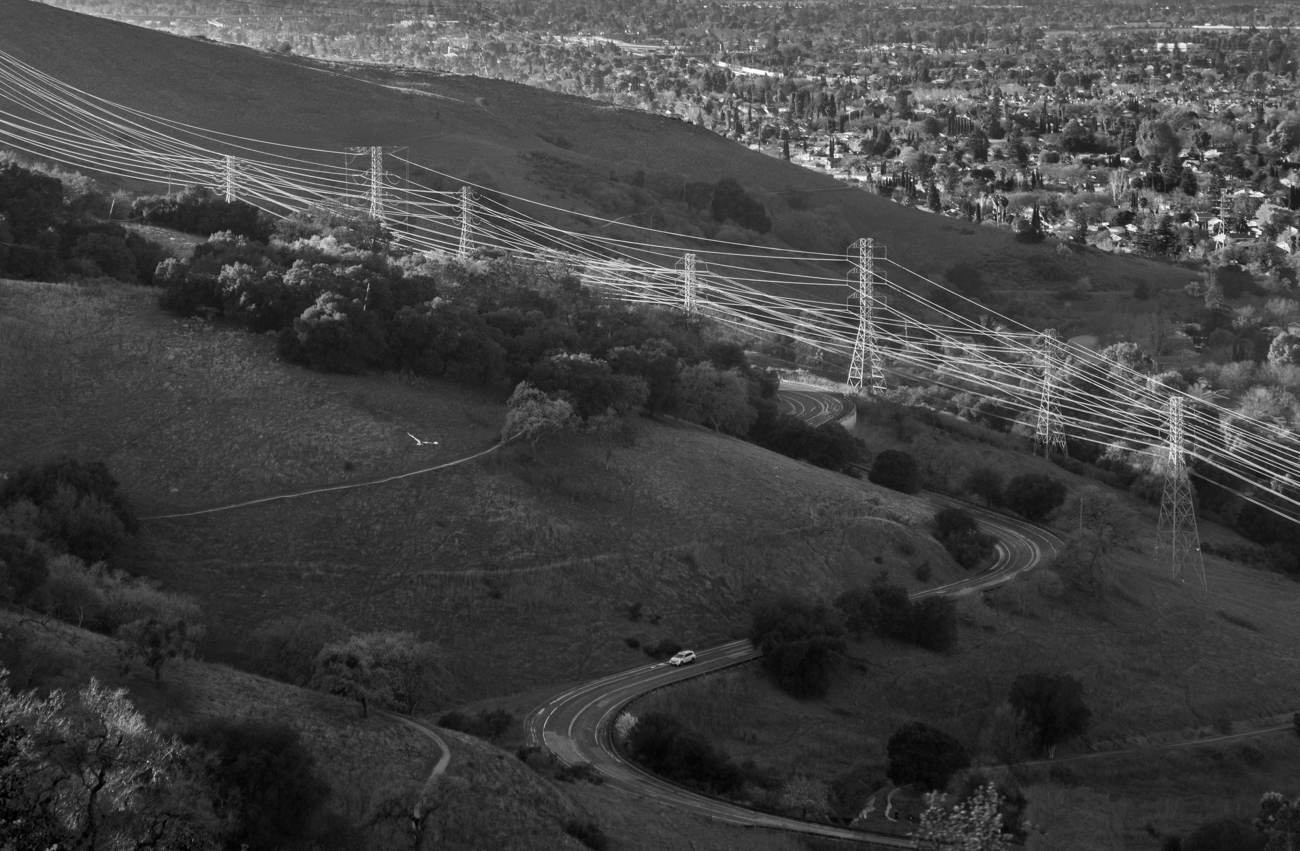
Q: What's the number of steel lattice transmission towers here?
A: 8